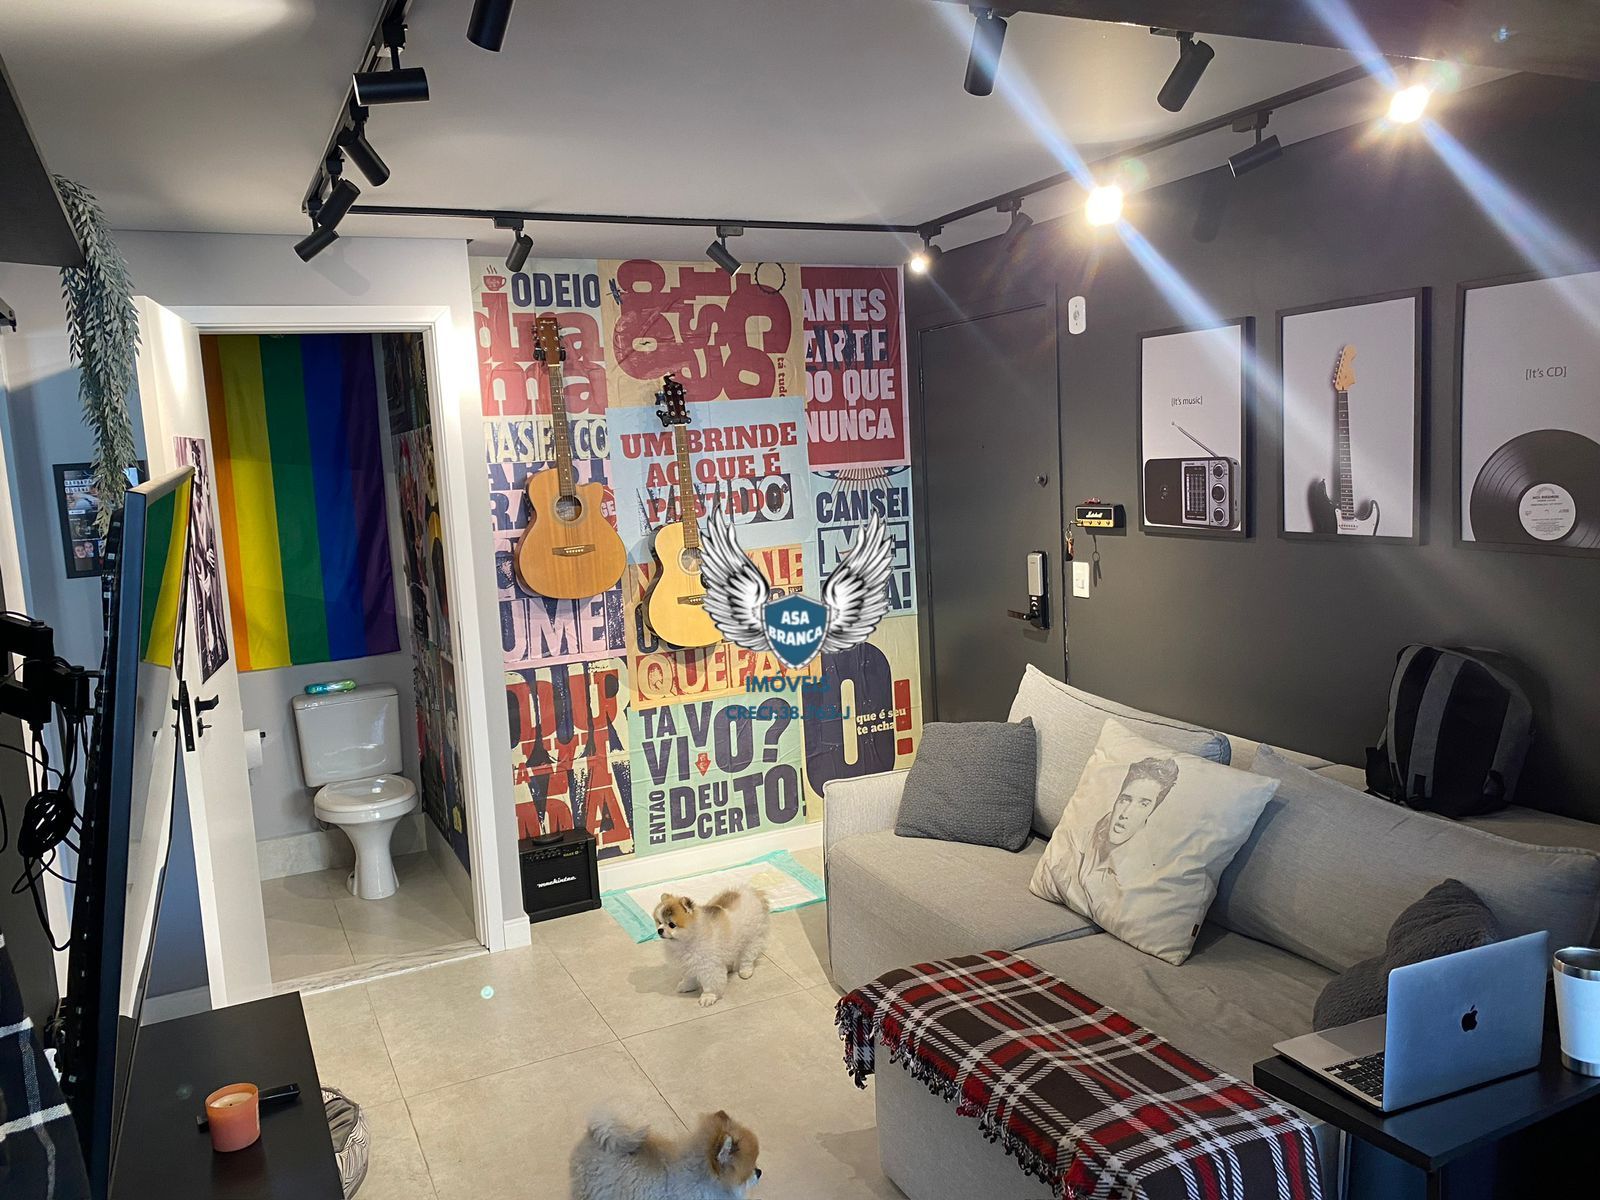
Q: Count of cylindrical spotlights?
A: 14